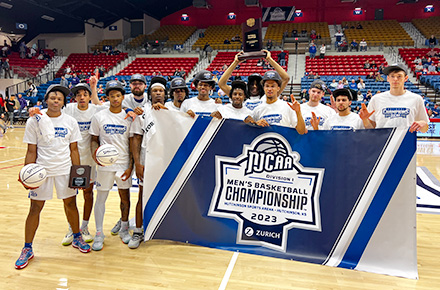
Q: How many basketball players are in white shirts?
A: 13